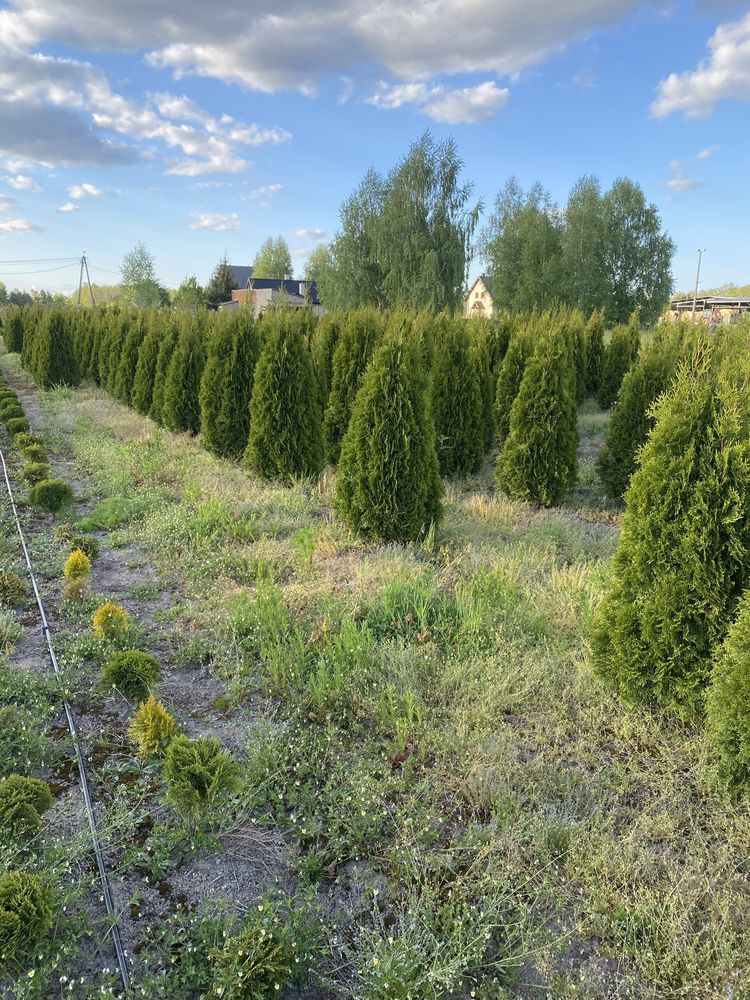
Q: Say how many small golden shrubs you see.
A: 3